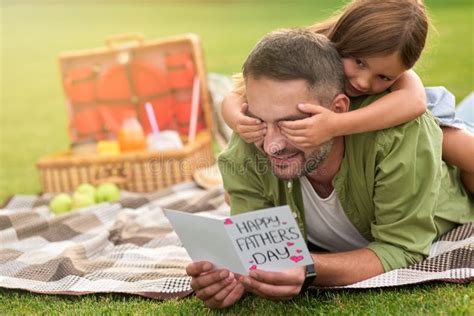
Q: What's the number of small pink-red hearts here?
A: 7